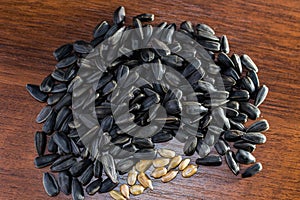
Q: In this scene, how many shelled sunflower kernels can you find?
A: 13